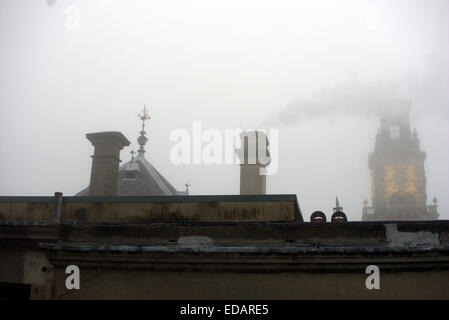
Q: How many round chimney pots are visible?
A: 2